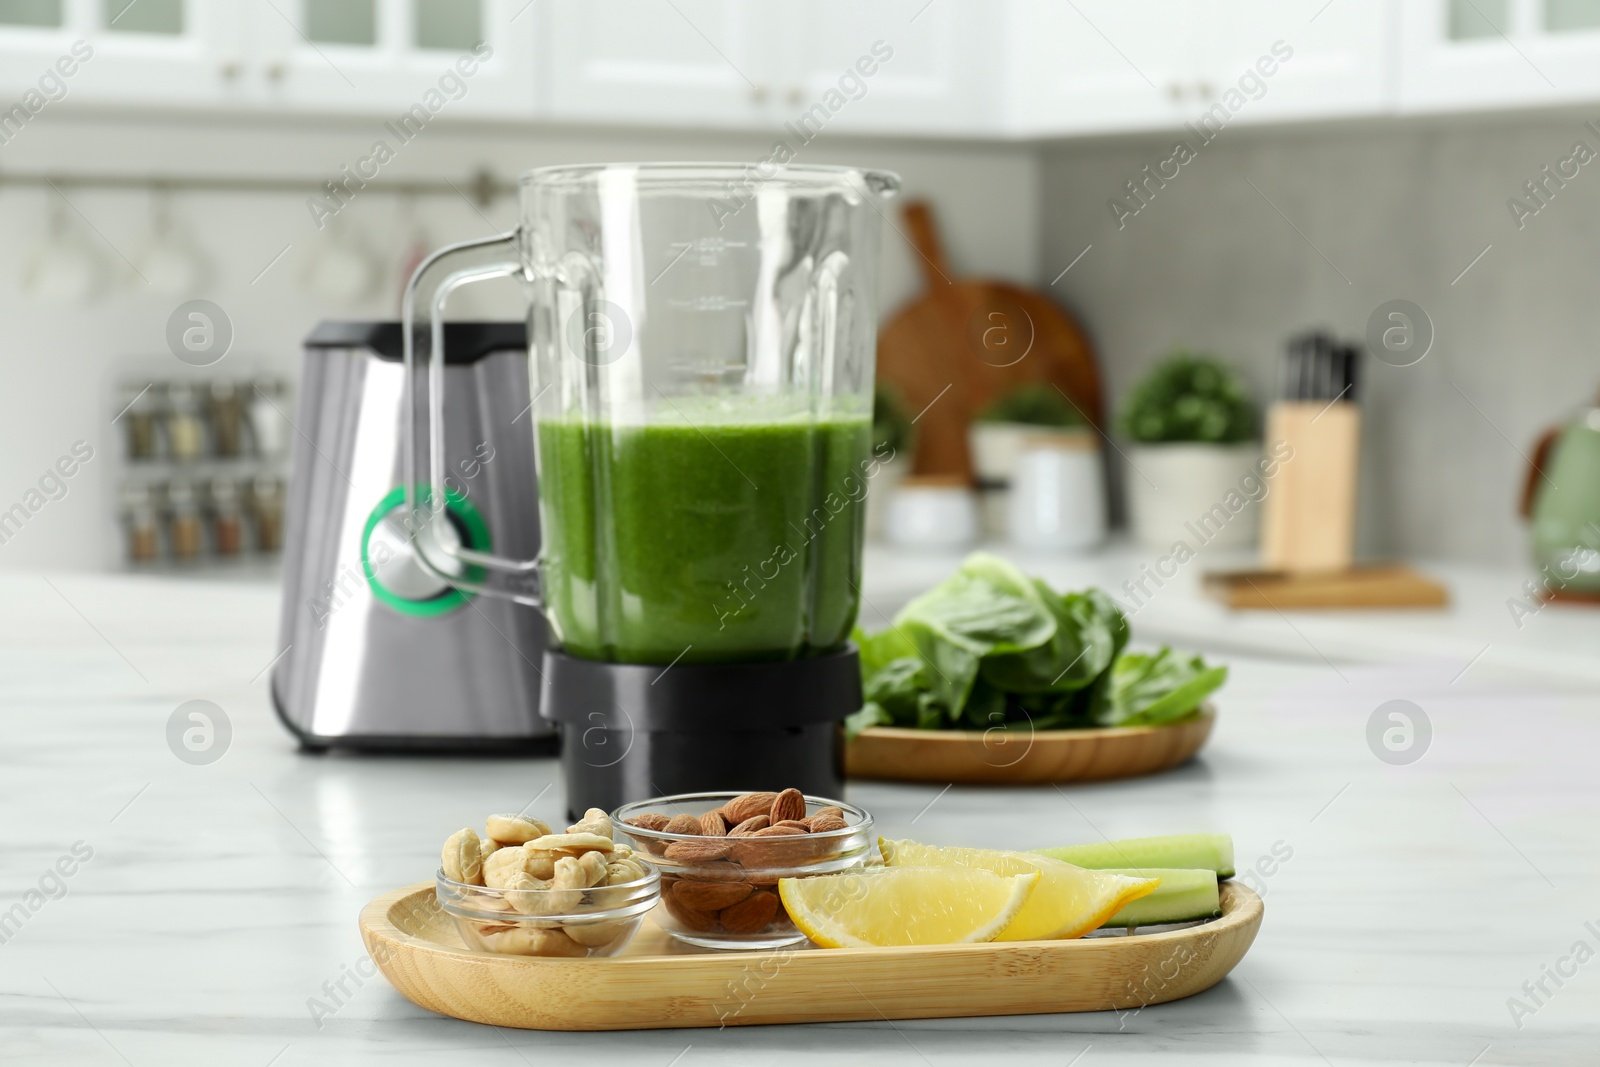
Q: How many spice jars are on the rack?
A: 8